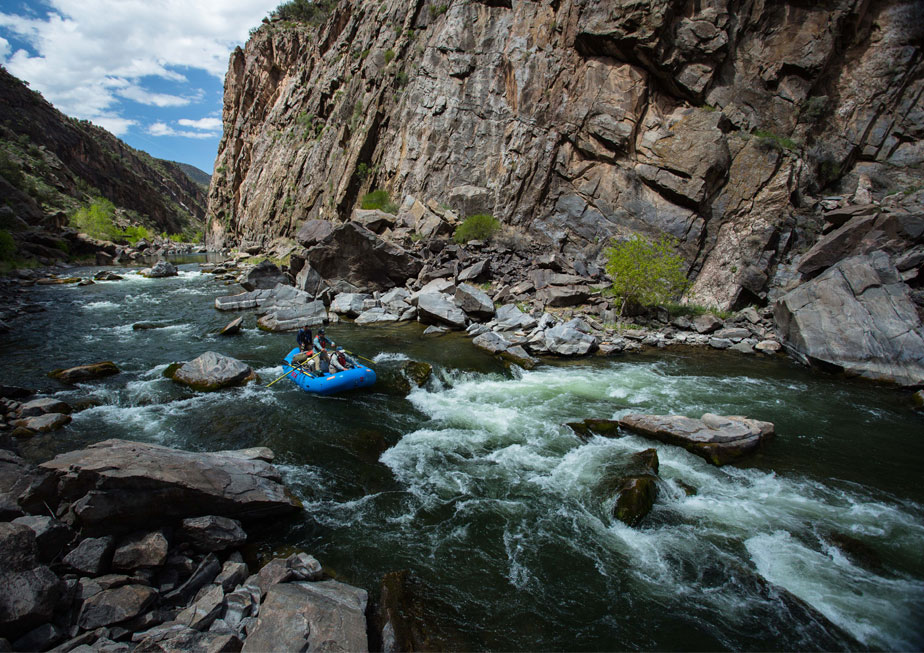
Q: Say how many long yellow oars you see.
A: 2